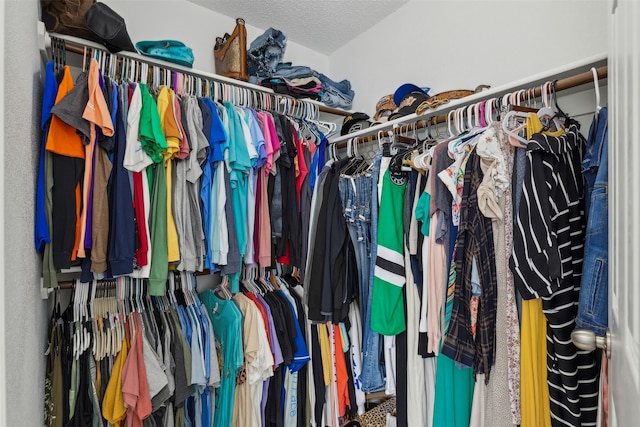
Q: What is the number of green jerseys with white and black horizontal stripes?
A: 1